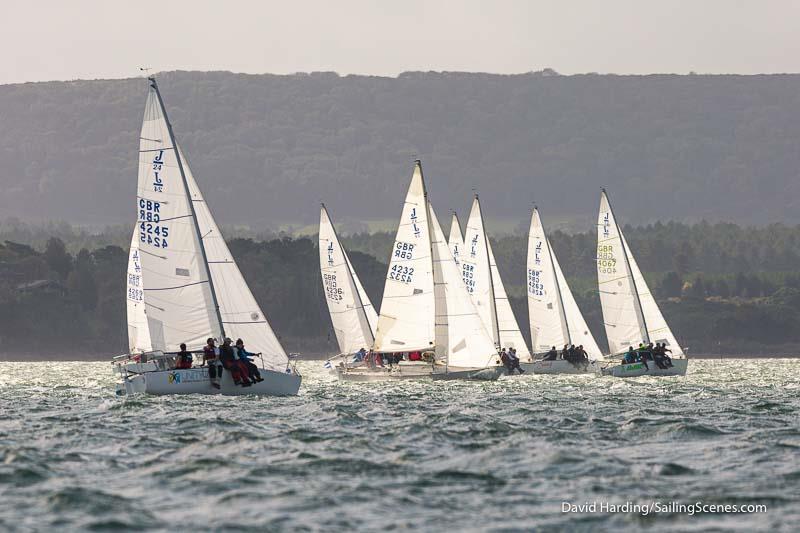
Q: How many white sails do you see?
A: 14